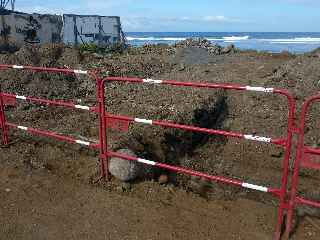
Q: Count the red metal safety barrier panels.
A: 3